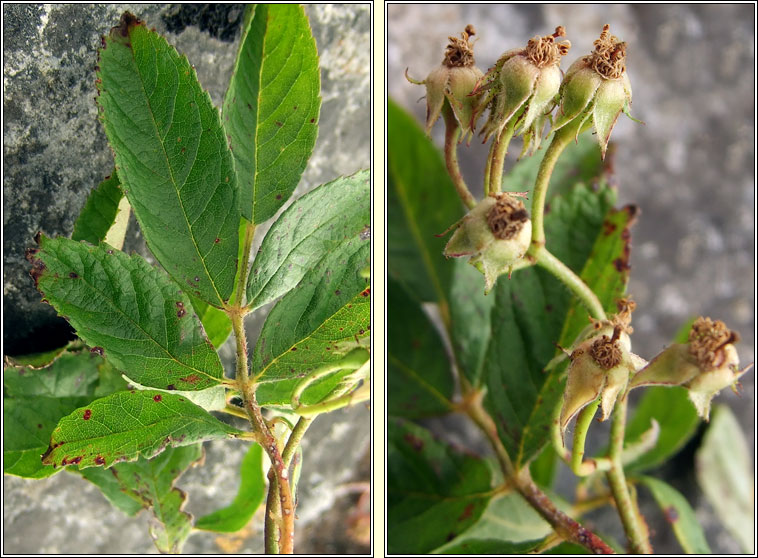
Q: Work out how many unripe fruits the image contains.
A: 7